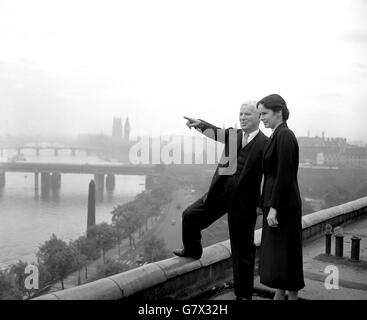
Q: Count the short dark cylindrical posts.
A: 3